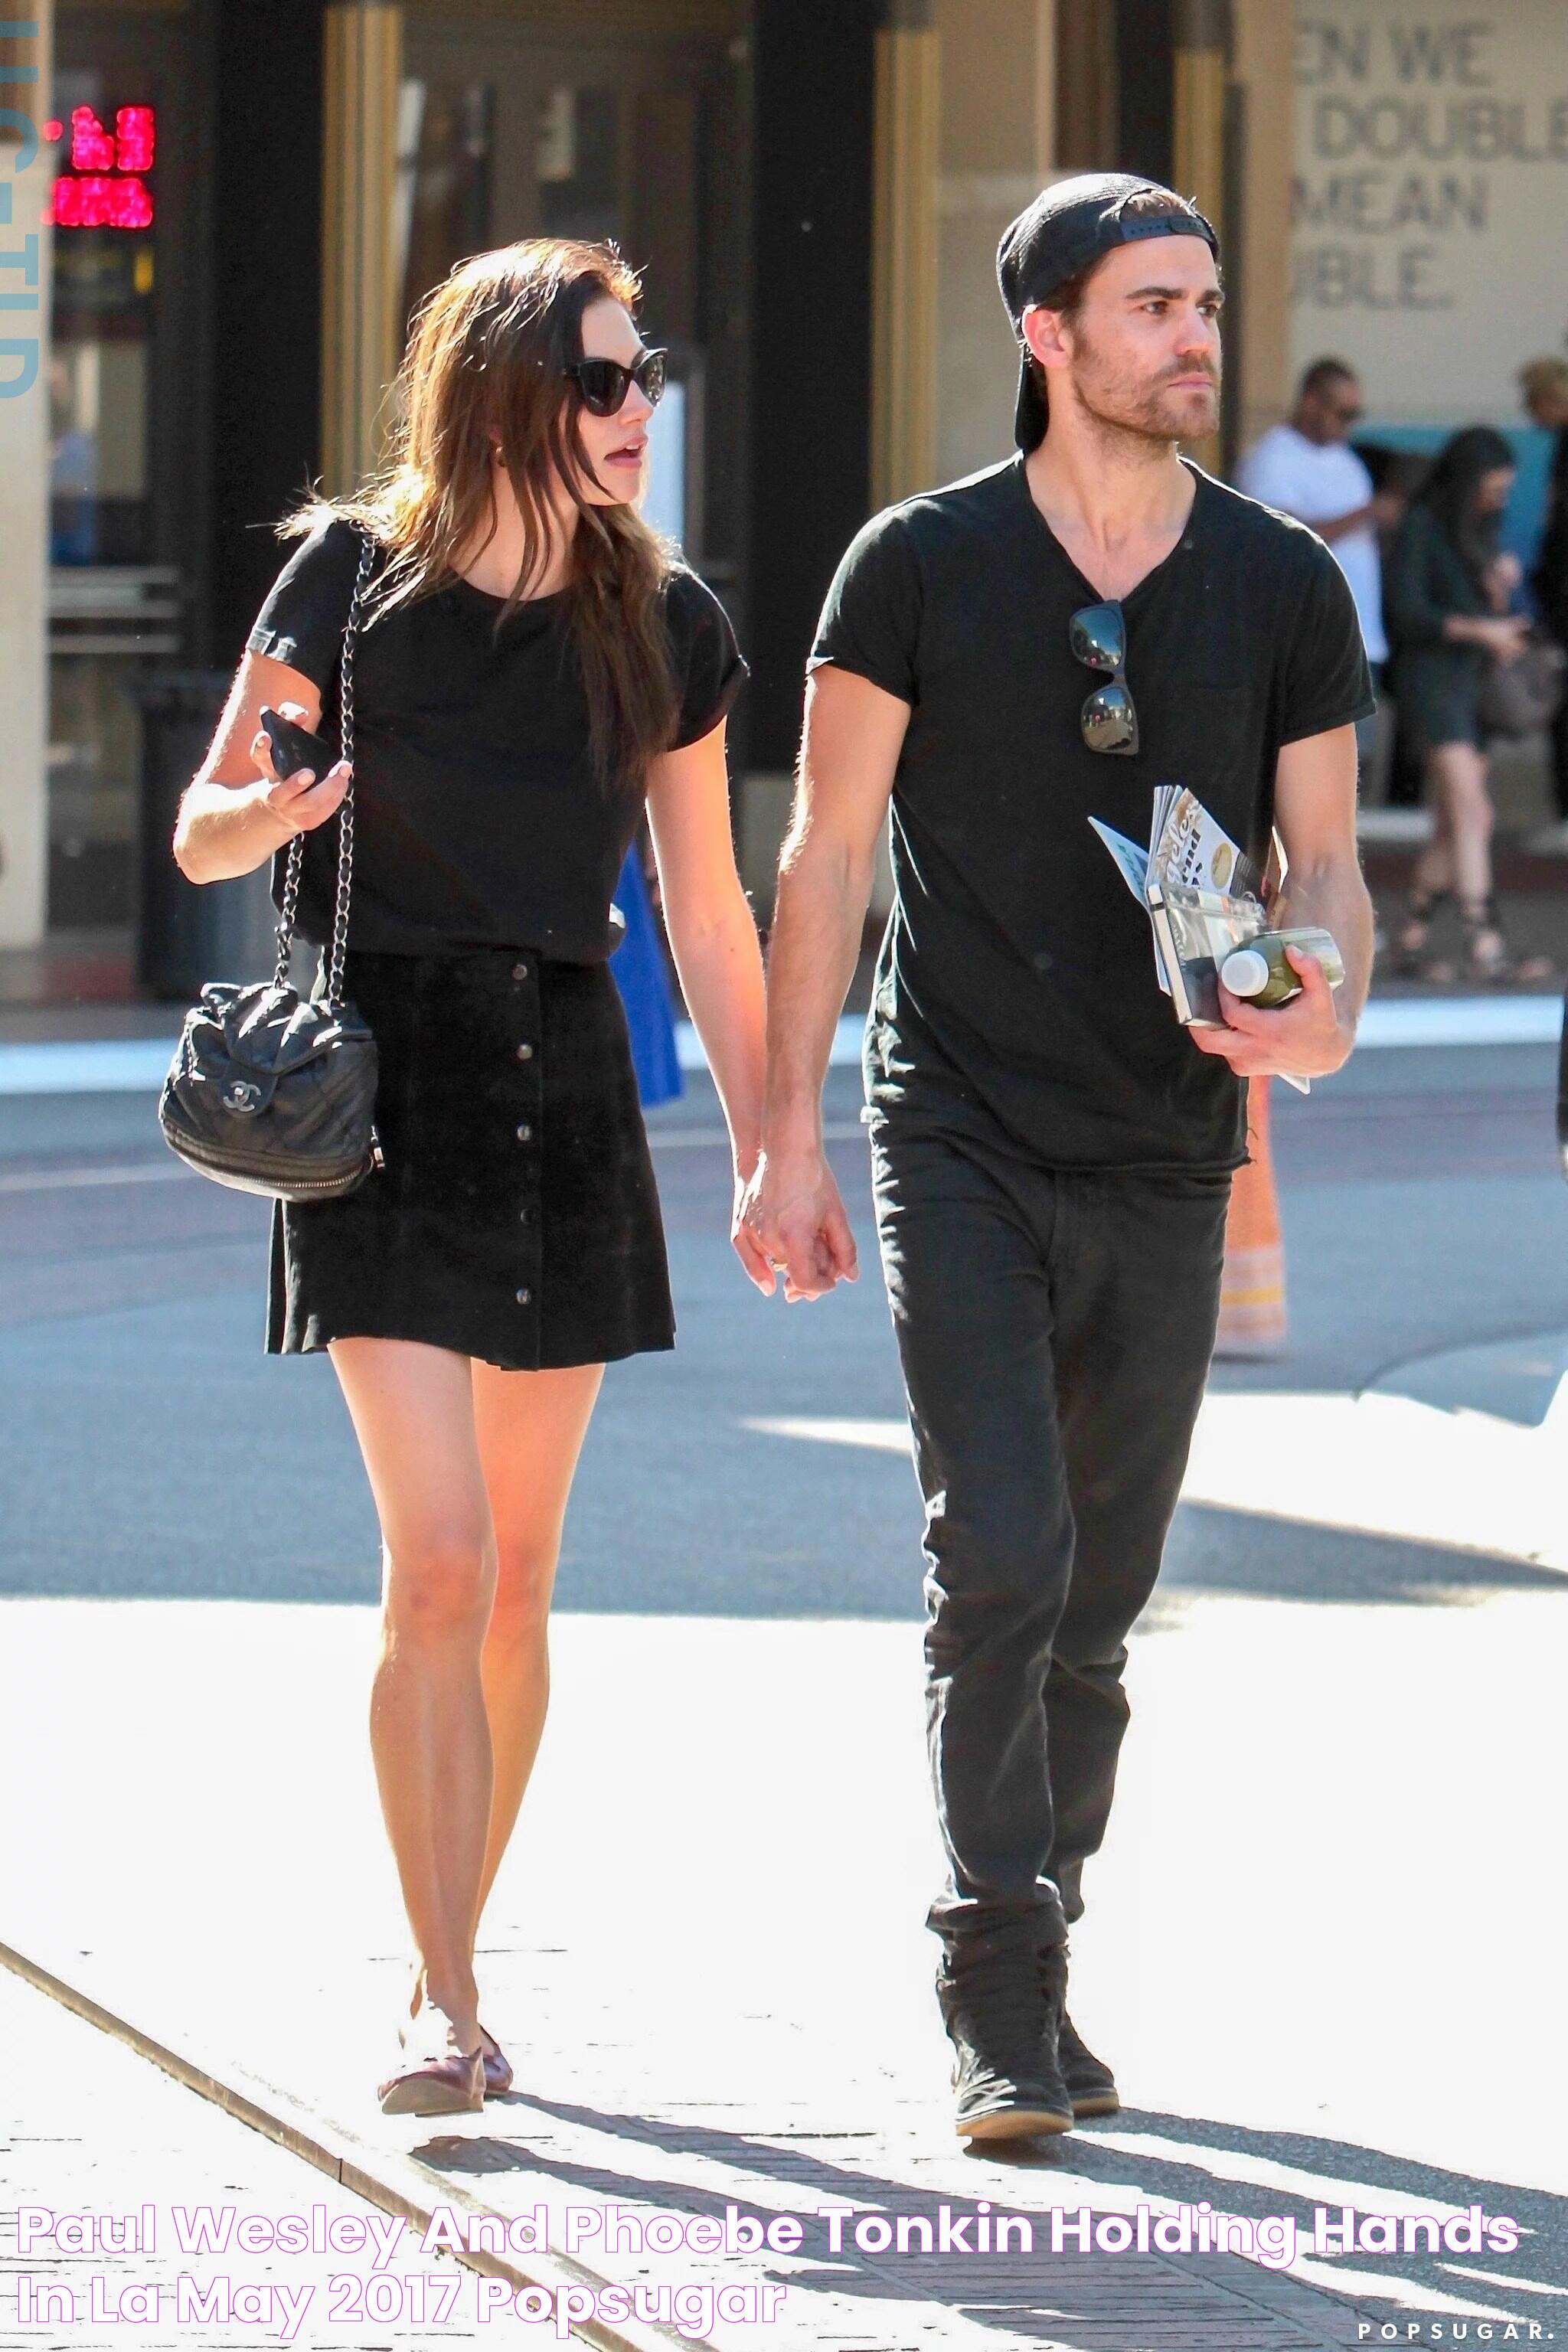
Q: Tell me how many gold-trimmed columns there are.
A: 3